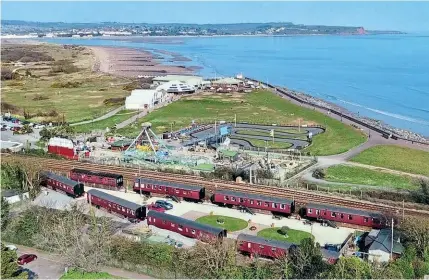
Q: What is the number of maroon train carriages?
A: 8